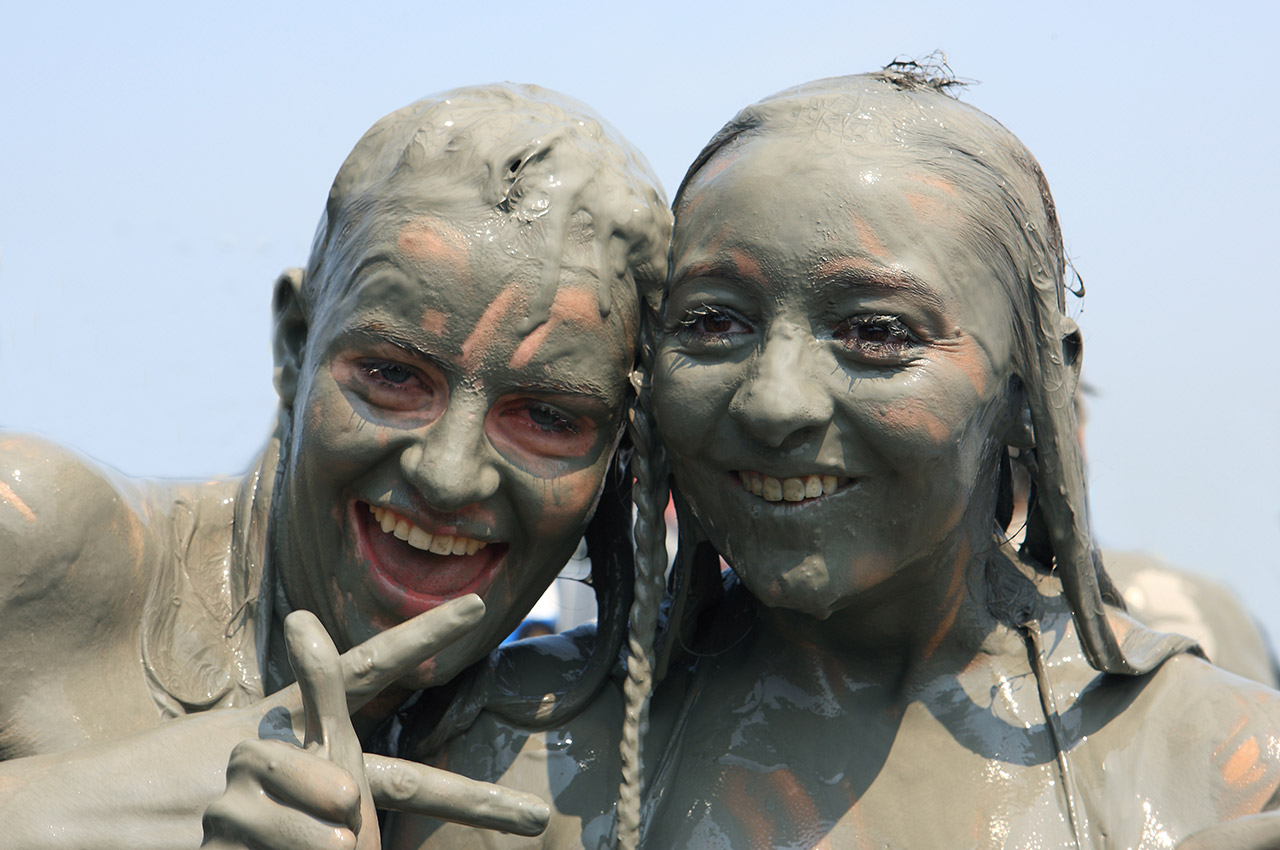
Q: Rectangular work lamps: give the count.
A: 0